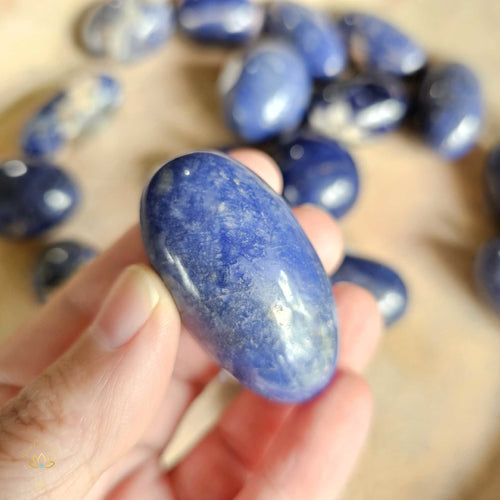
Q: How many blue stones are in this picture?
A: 15